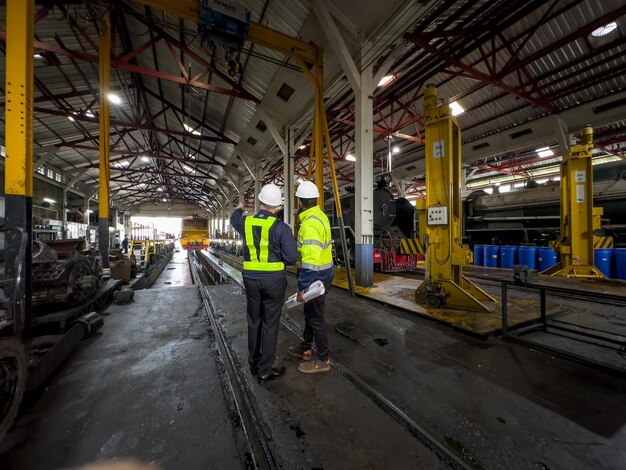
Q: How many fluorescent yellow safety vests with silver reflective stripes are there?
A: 1